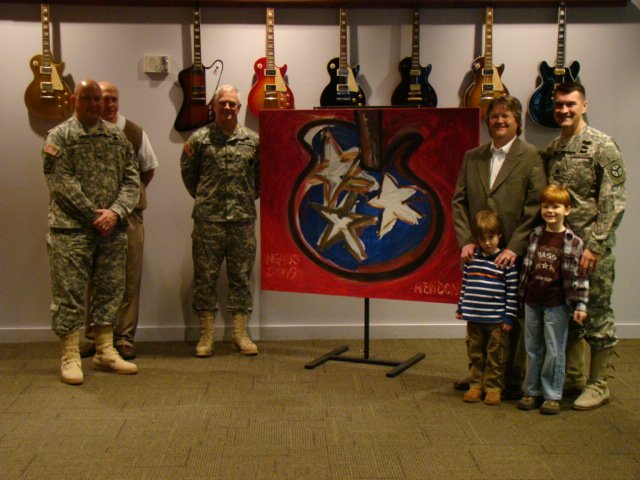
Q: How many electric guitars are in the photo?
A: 7